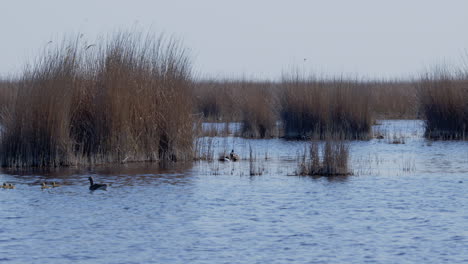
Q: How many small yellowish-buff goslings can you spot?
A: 4